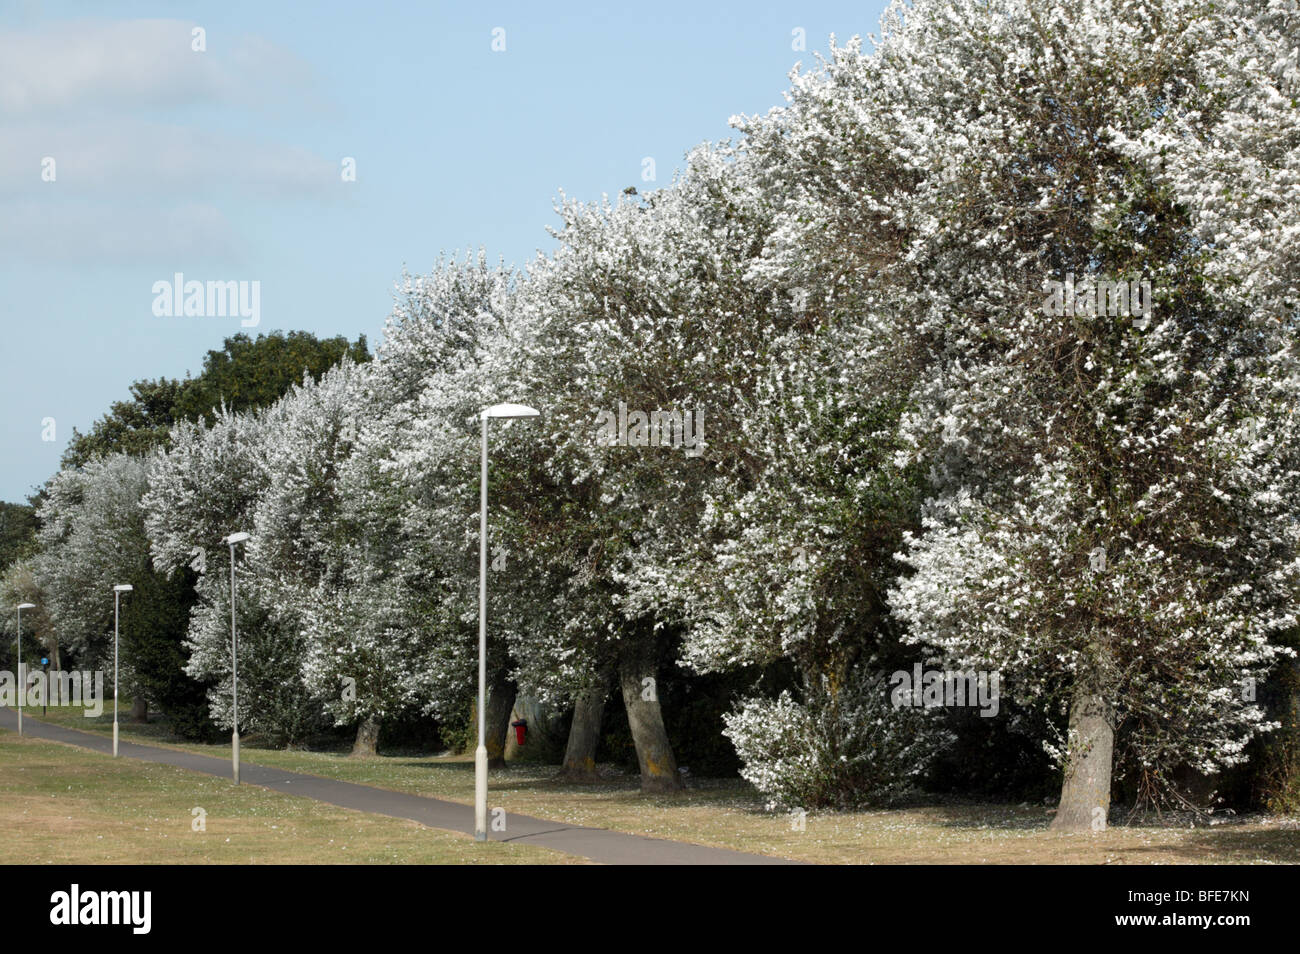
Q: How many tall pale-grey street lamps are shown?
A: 4